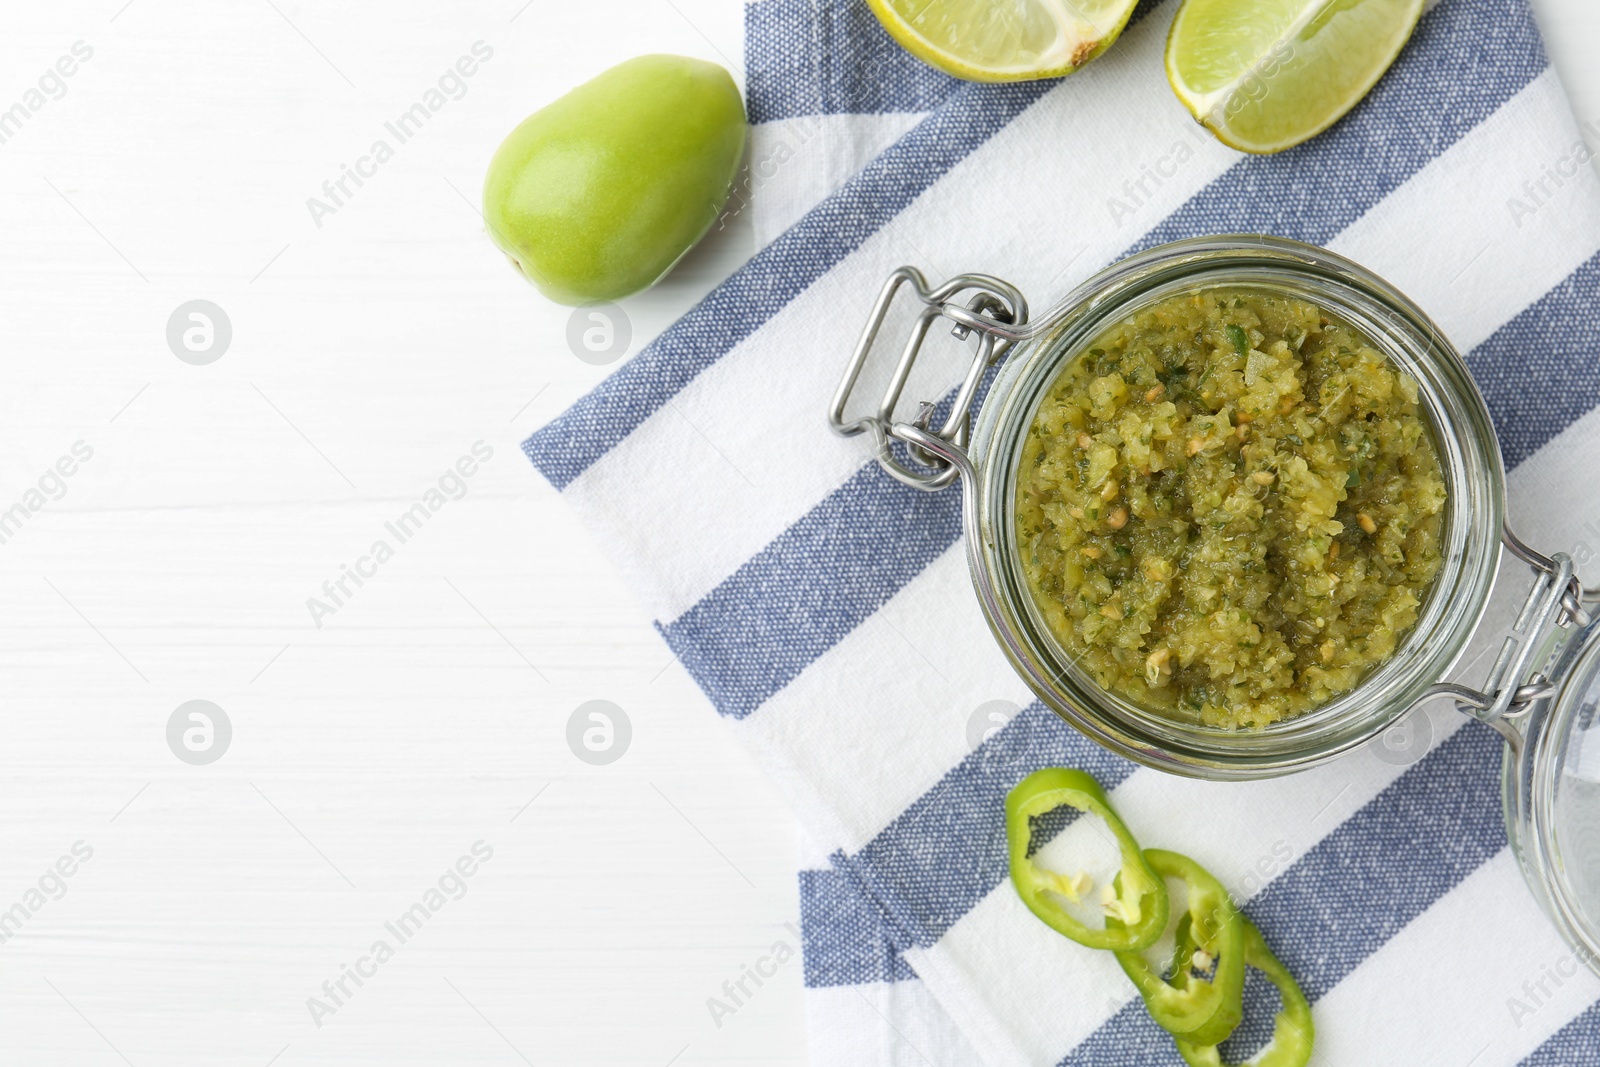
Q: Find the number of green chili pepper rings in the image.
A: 3